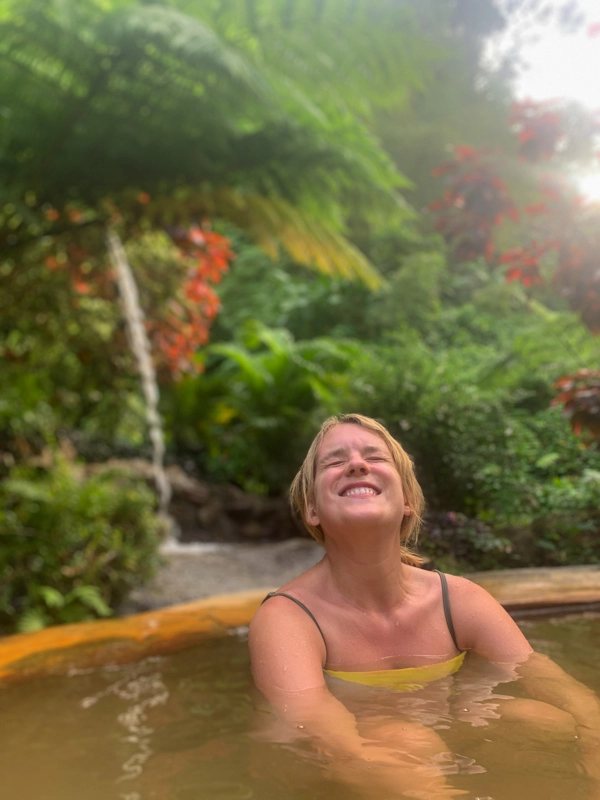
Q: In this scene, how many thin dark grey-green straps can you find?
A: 2